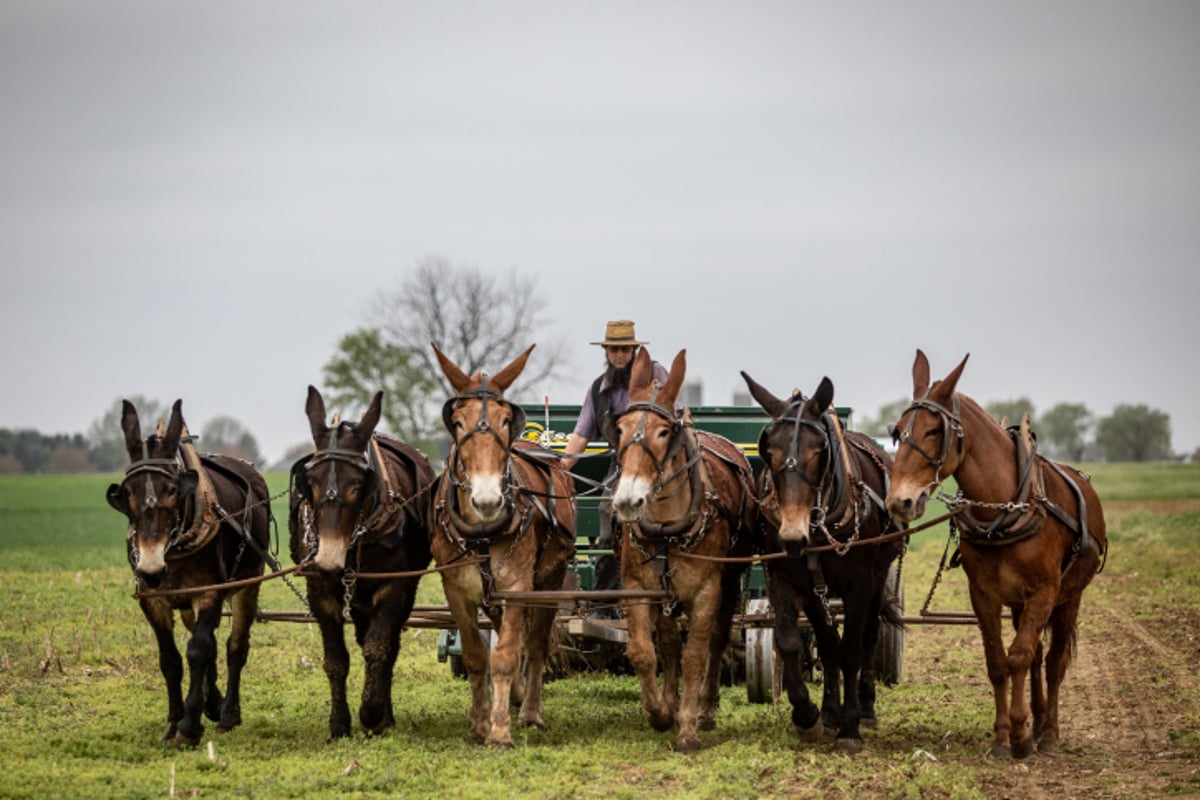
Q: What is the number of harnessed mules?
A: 6